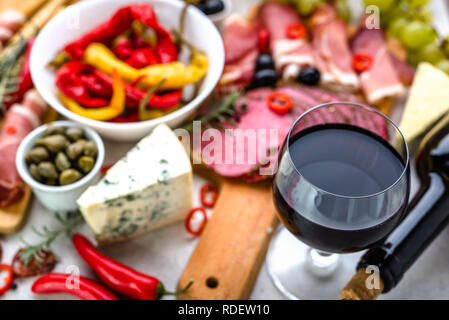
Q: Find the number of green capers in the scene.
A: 11